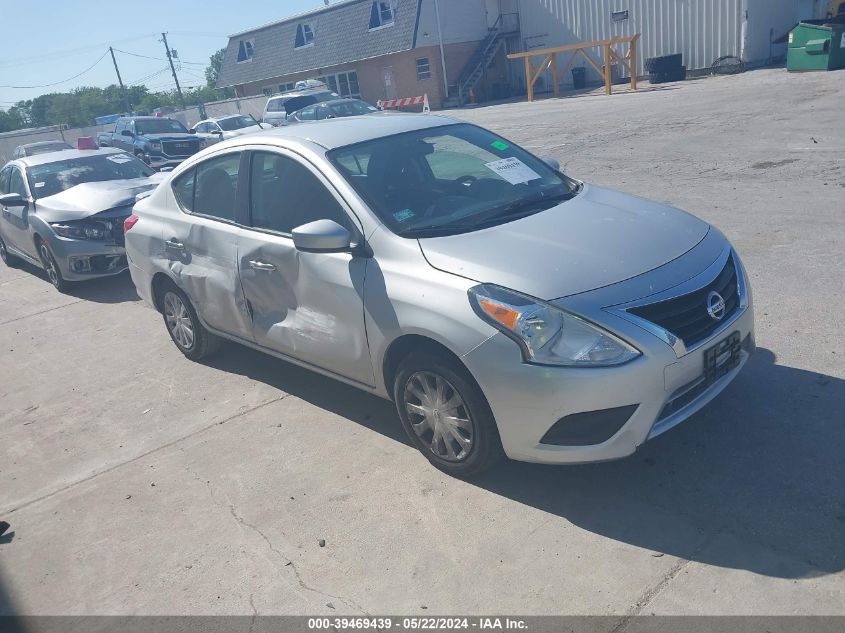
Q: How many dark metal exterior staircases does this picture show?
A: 1